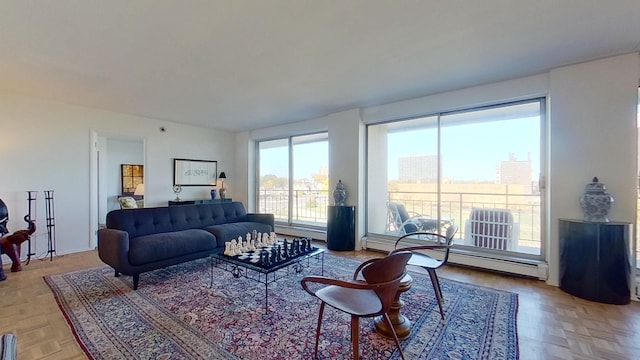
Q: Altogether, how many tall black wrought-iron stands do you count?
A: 2